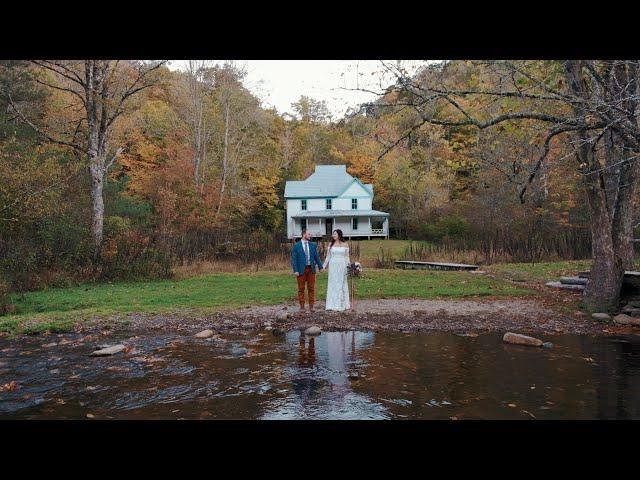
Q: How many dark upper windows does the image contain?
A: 3